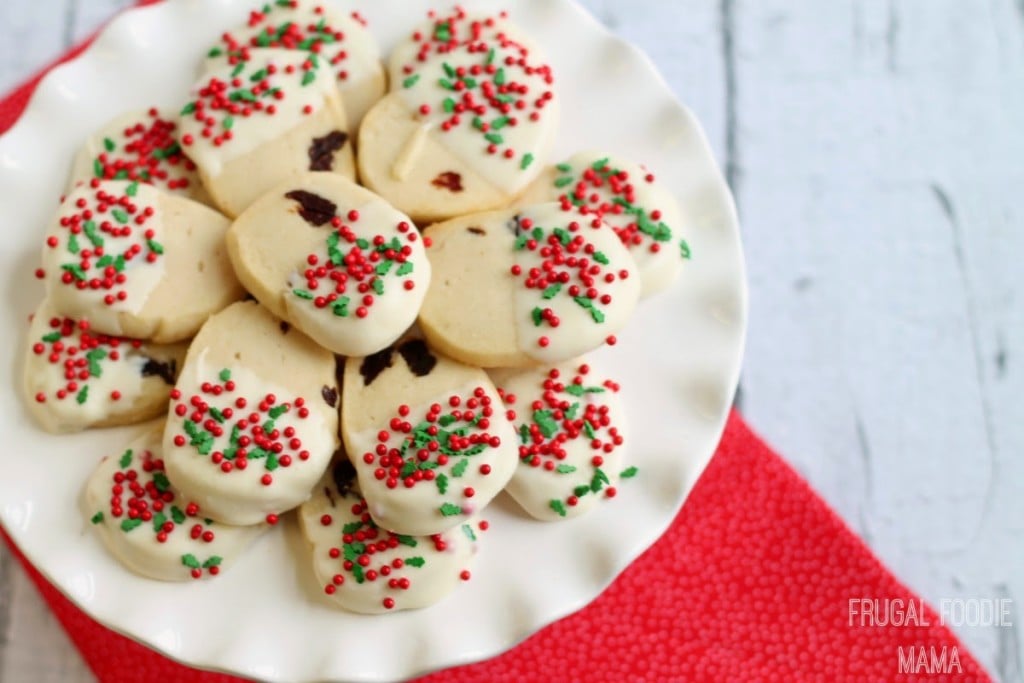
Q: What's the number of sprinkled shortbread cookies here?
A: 15